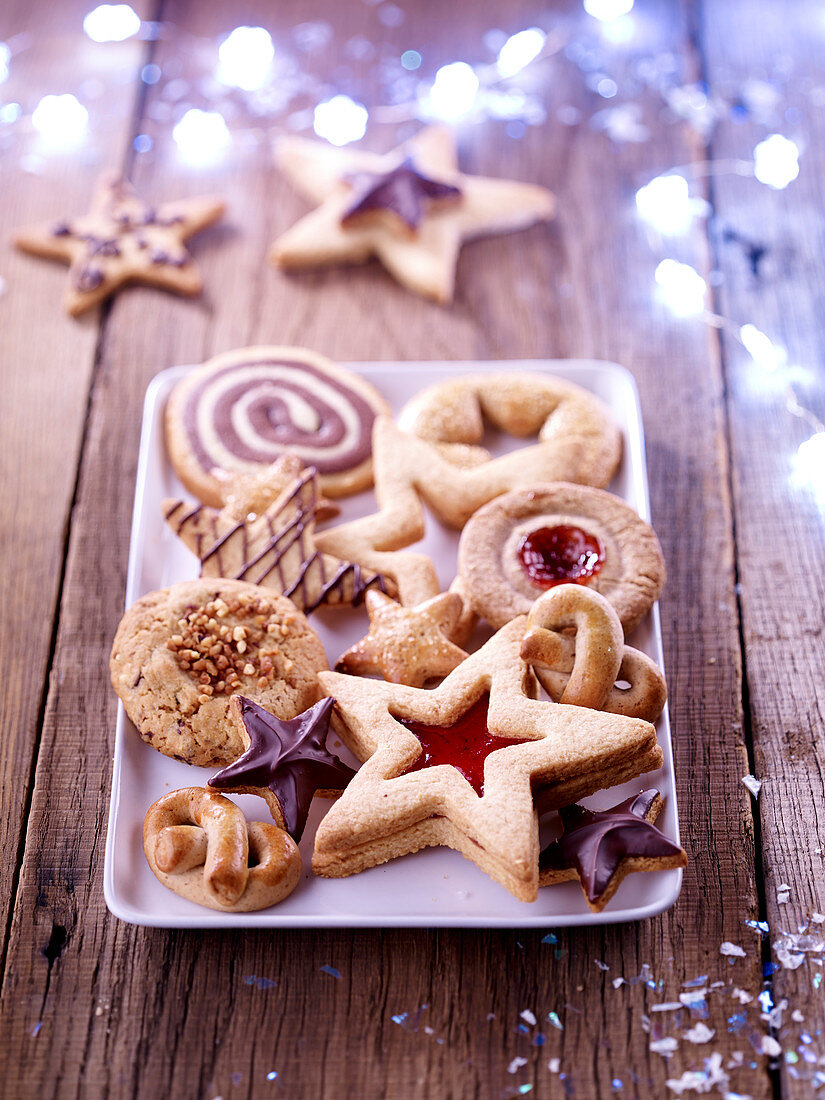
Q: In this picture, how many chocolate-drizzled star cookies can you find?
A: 1